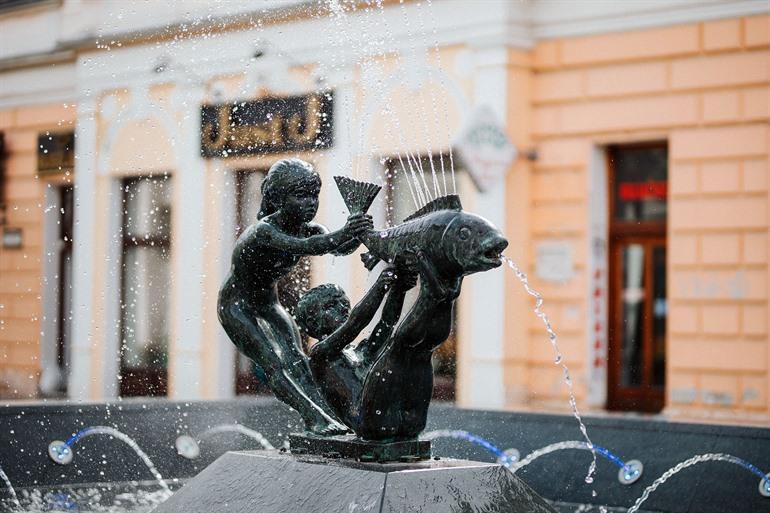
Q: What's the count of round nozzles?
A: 5